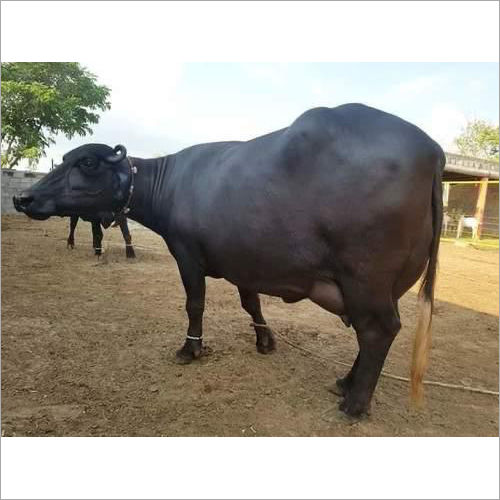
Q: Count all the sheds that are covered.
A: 1